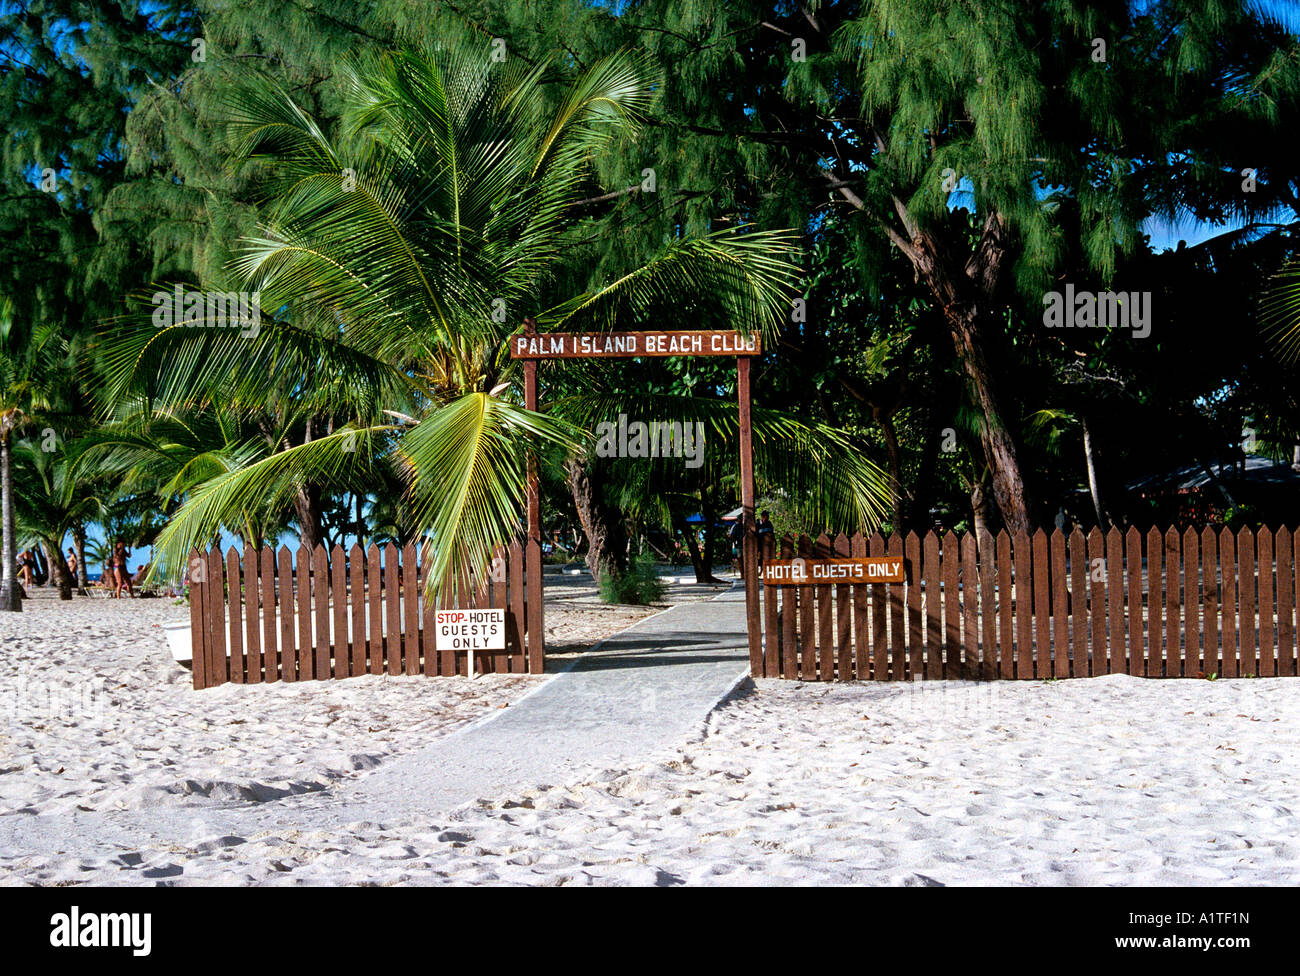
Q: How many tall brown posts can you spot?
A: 2